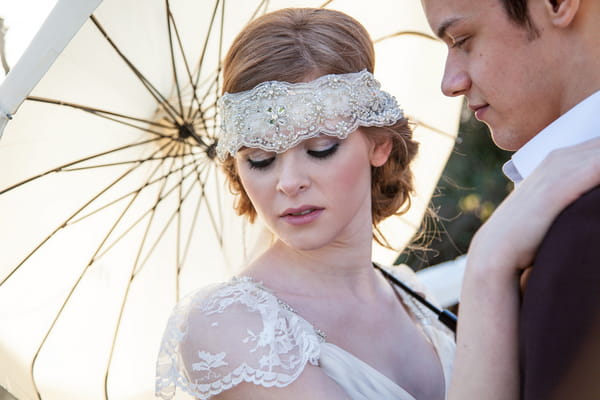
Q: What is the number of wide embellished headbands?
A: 1